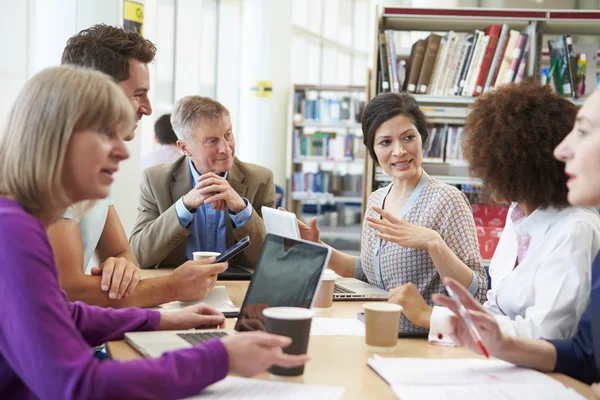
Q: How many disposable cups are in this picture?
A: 4